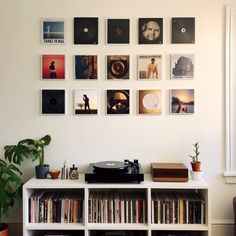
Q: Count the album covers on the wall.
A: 15